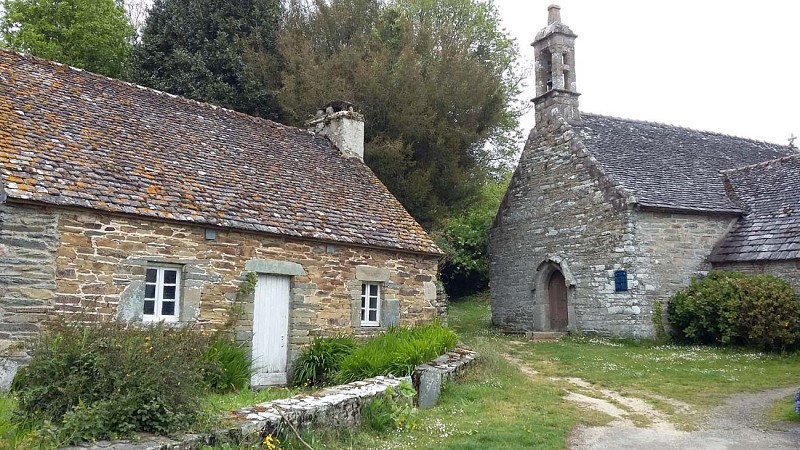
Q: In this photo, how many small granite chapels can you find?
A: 1